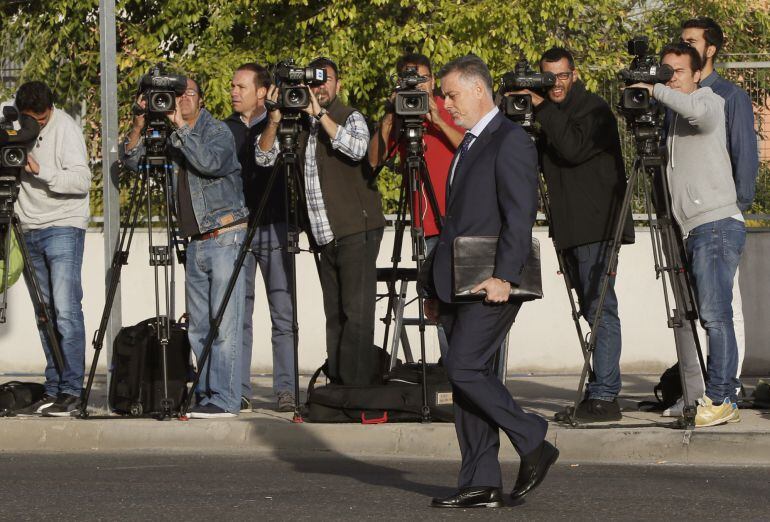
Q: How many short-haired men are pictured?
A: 9